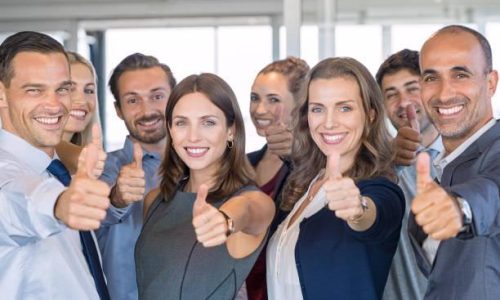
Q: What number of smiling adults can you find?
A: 8